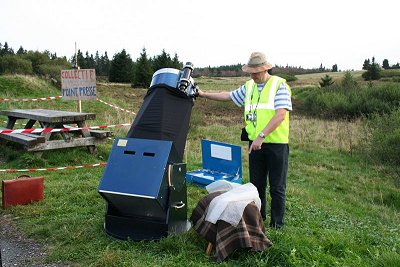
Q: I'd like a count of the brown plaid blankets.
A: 1